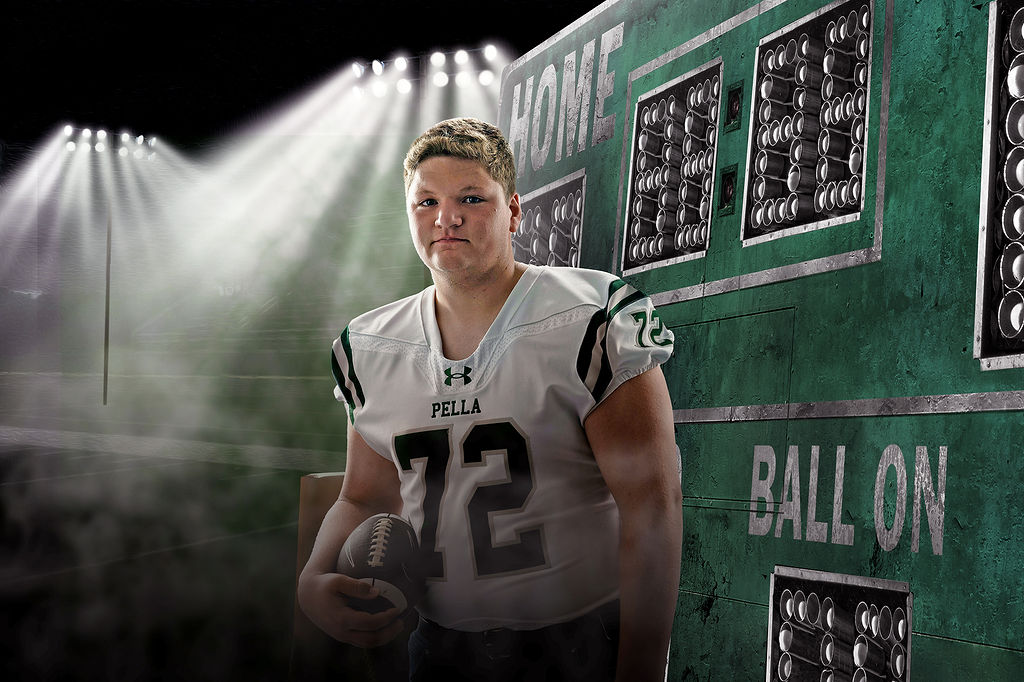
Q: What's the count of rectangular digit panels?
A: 5